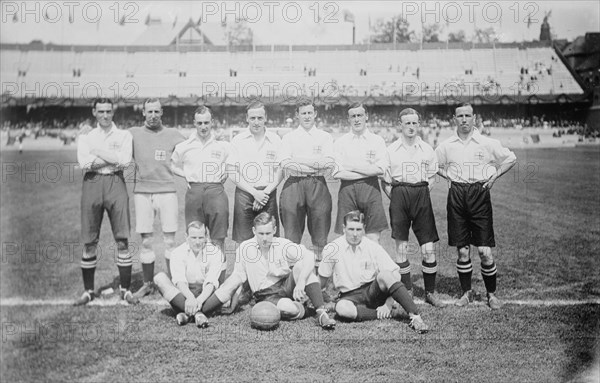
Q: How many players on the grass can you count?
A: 11